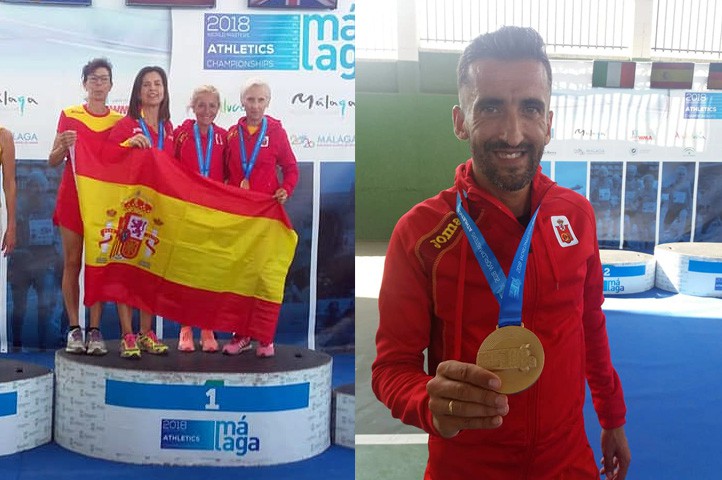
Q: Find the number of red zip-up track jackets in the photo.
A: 4